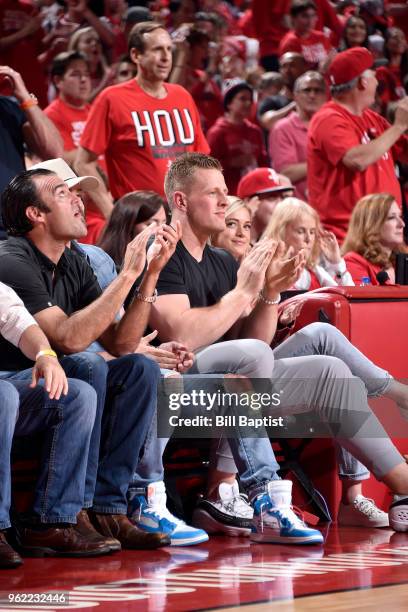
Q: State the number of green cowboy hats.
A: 0